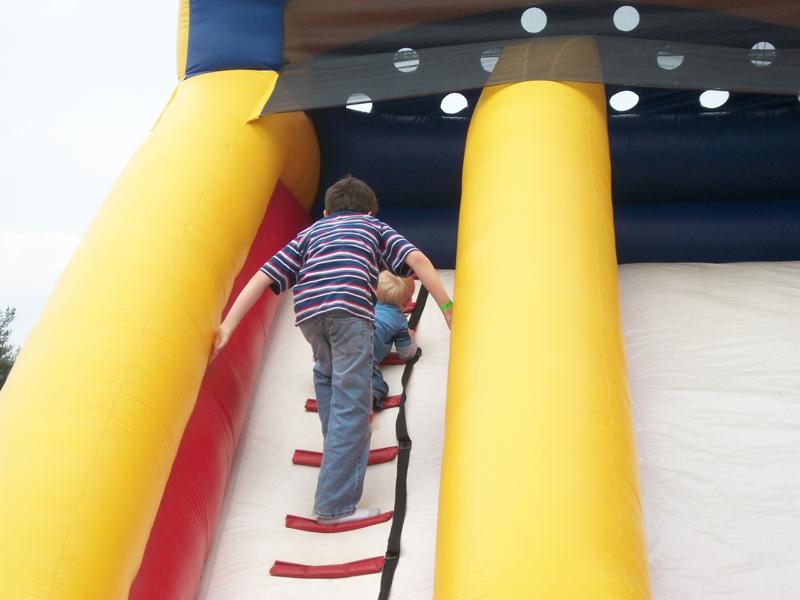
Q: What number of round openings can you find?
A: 10